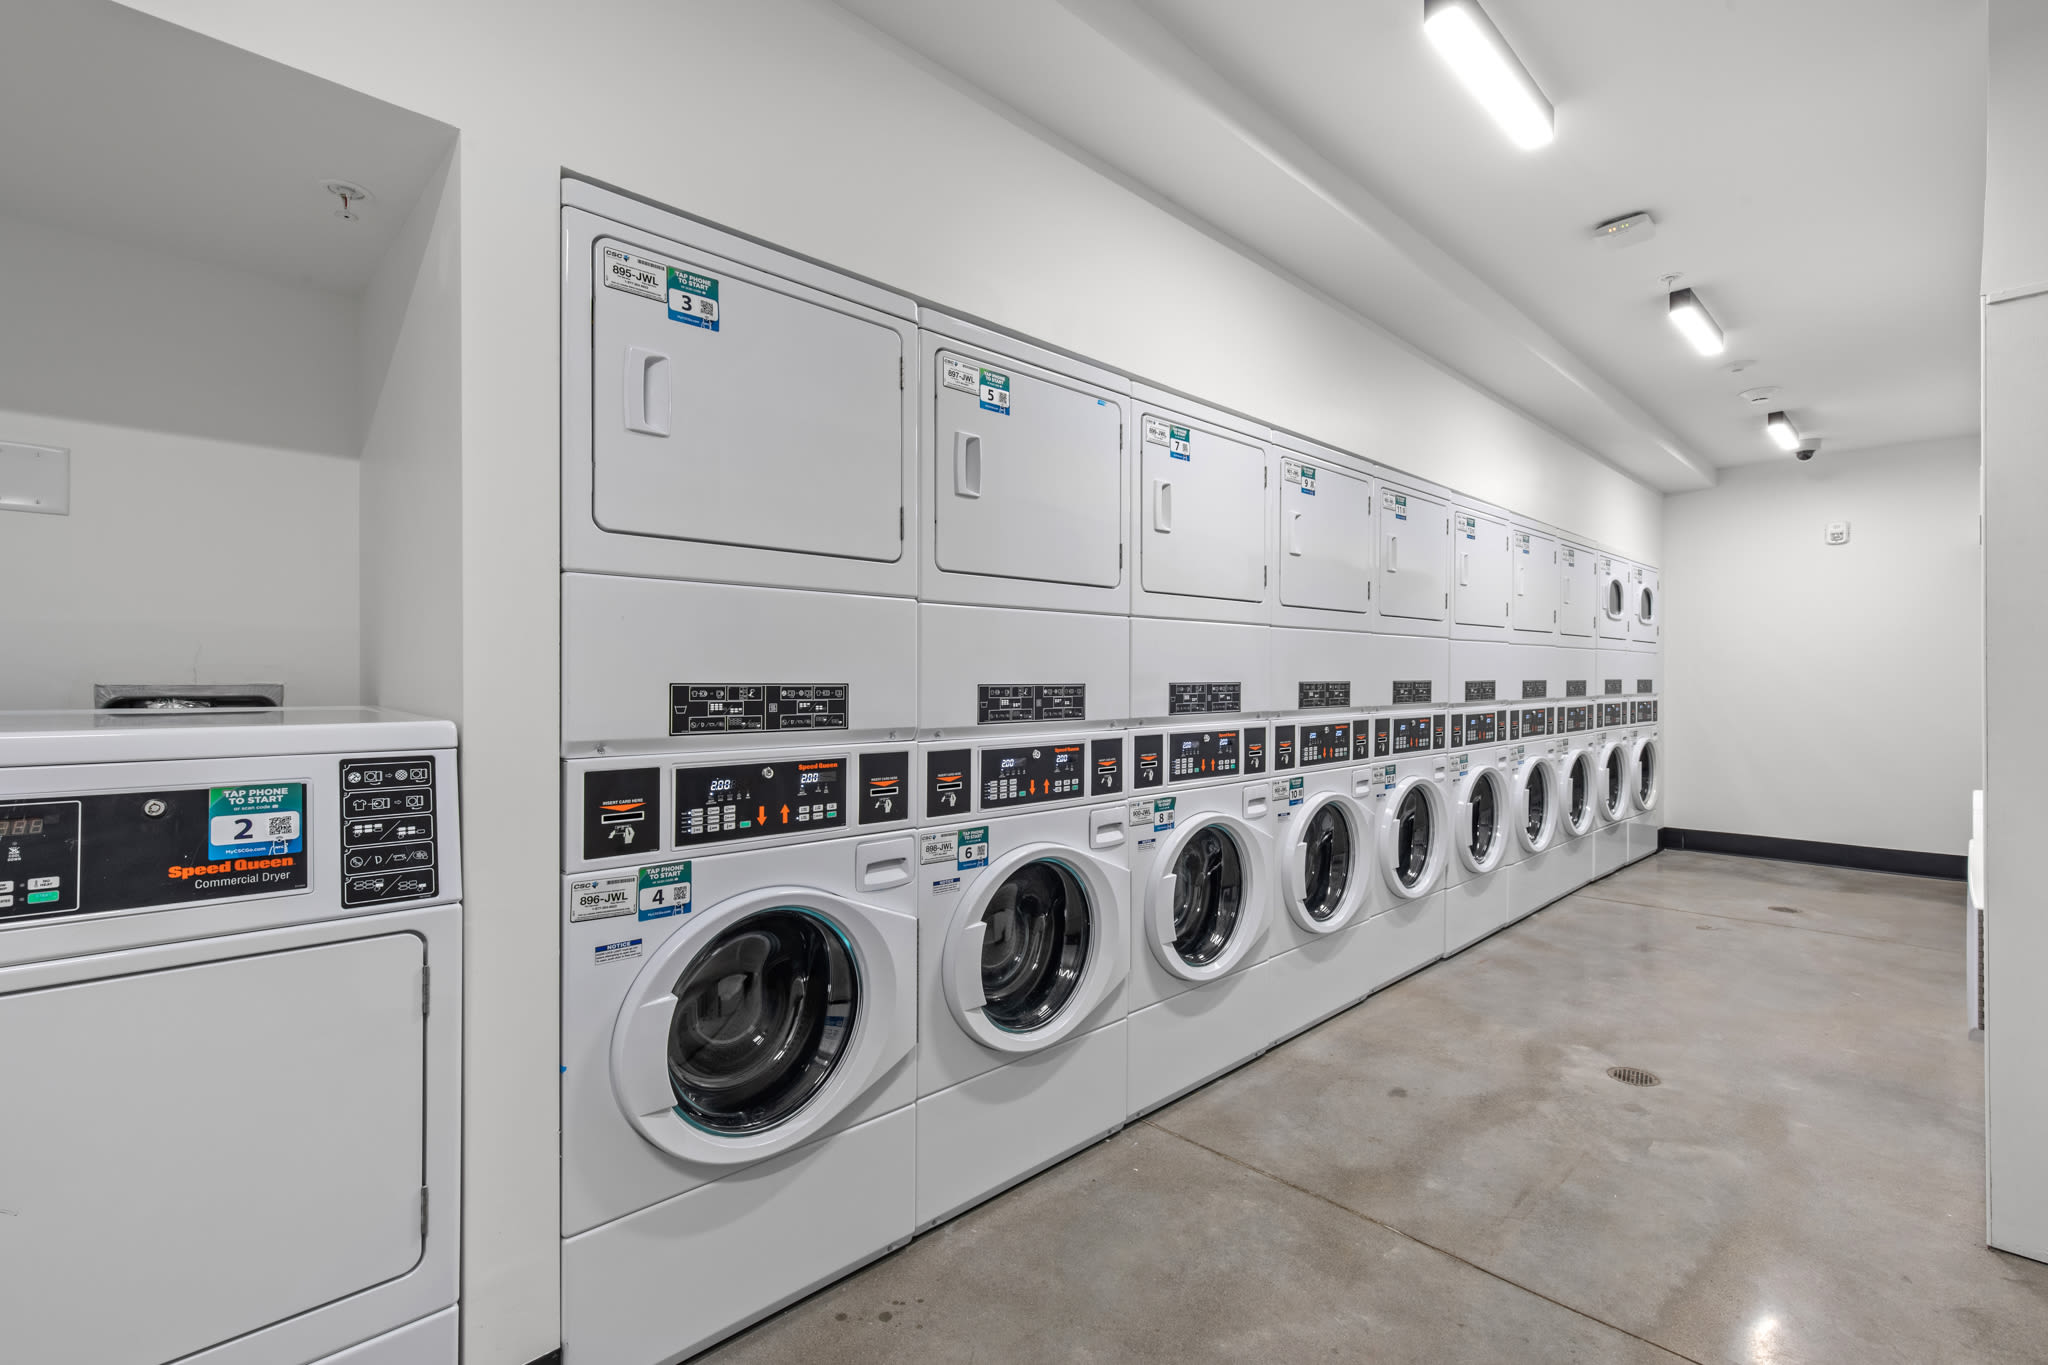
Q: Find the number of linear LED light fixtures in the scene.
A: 3